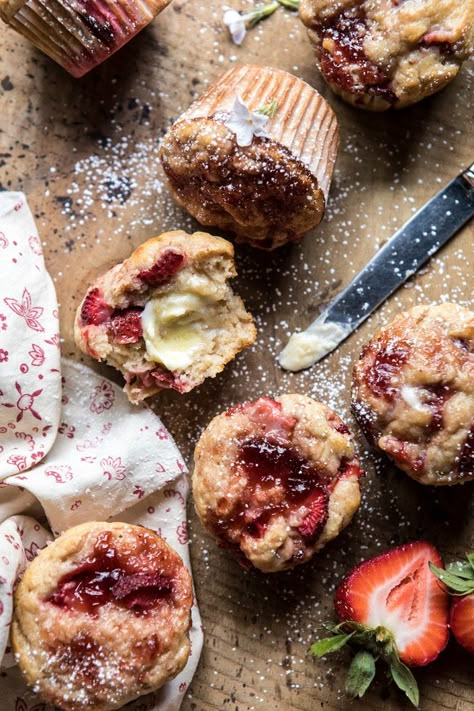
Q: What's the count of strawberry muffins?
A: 7